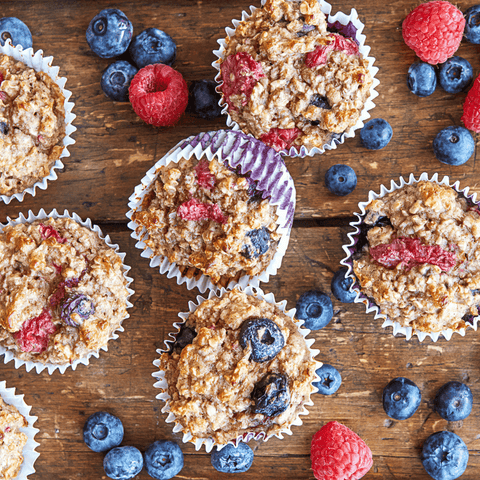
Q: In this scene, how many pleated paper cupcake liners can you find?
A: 7